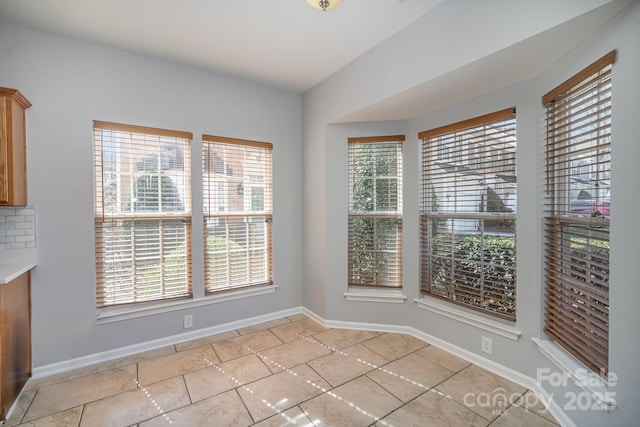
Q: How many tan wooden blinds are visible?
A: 5